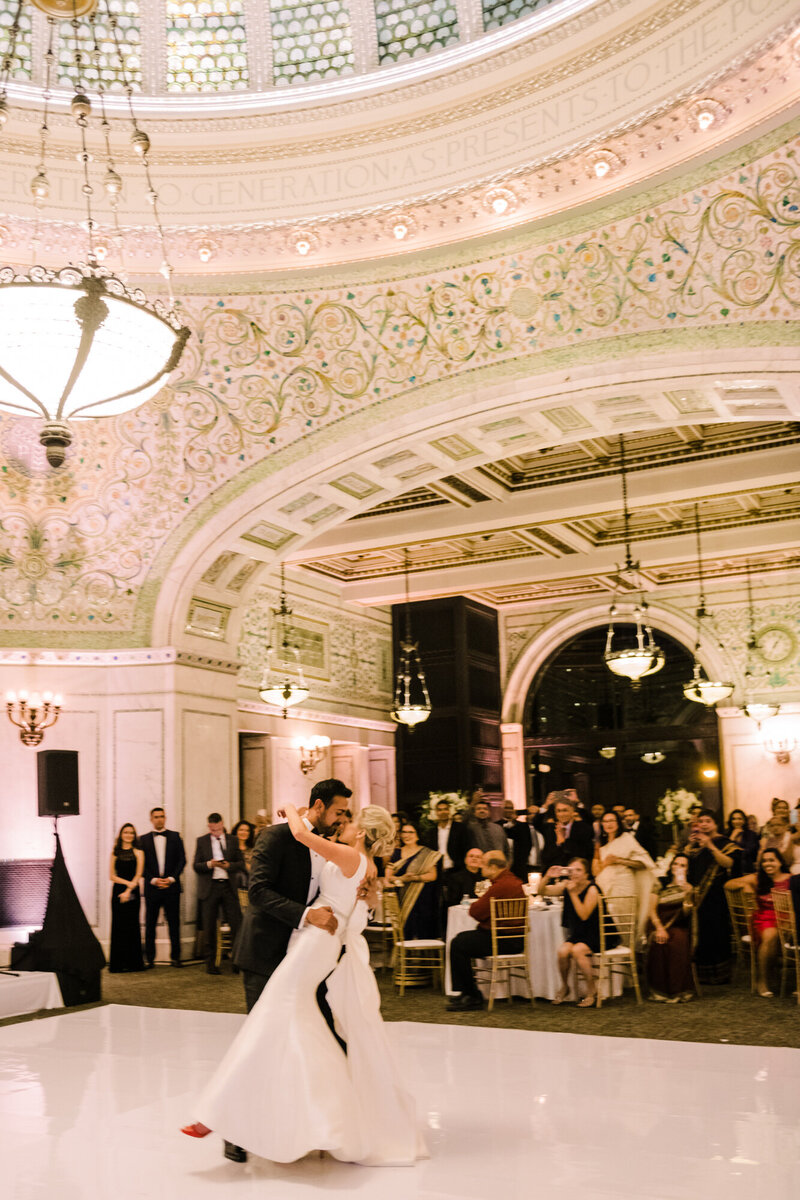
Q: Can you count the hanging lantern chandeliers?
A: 6